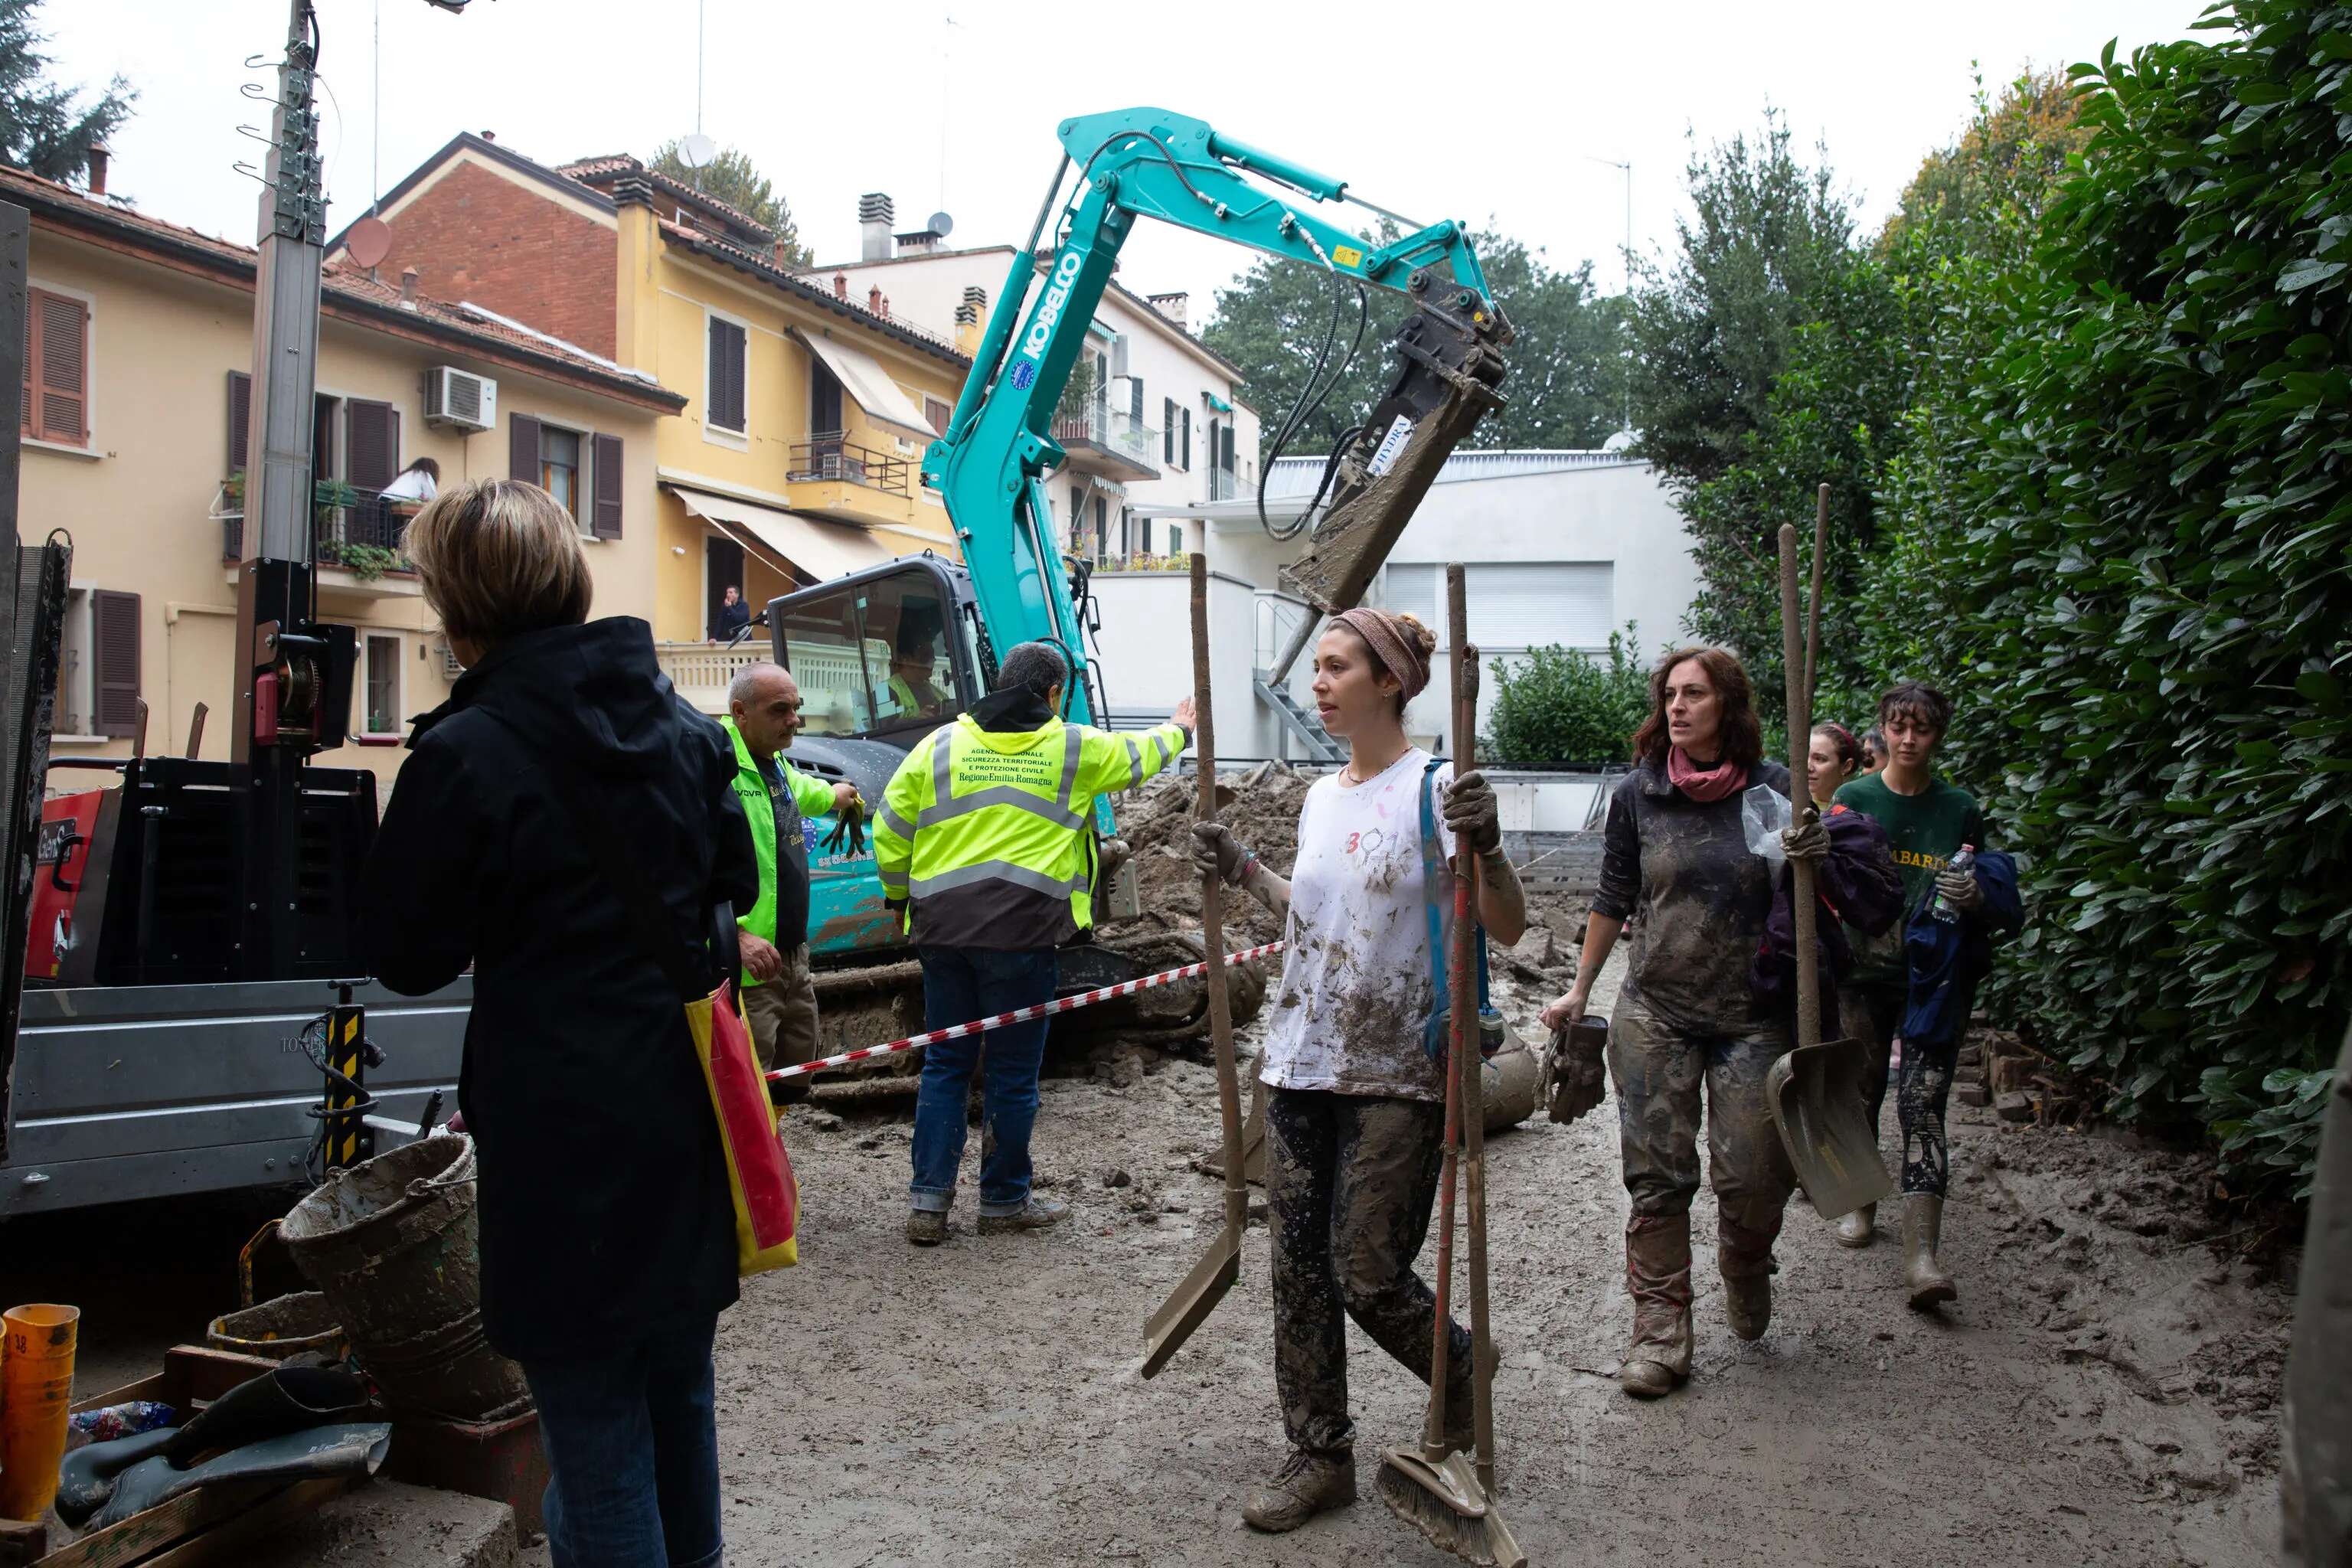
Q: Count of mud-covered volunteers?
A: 3